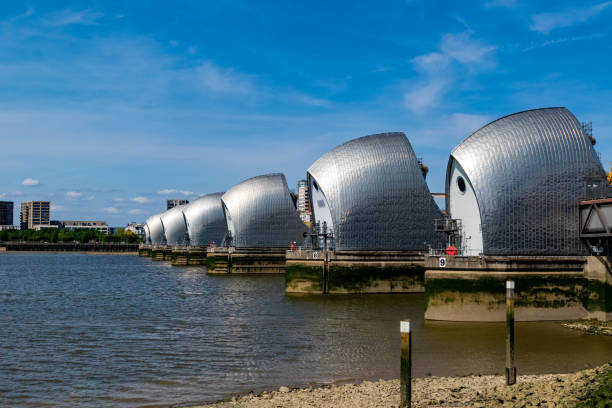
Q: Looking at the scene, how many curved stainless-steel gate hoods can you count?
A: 7